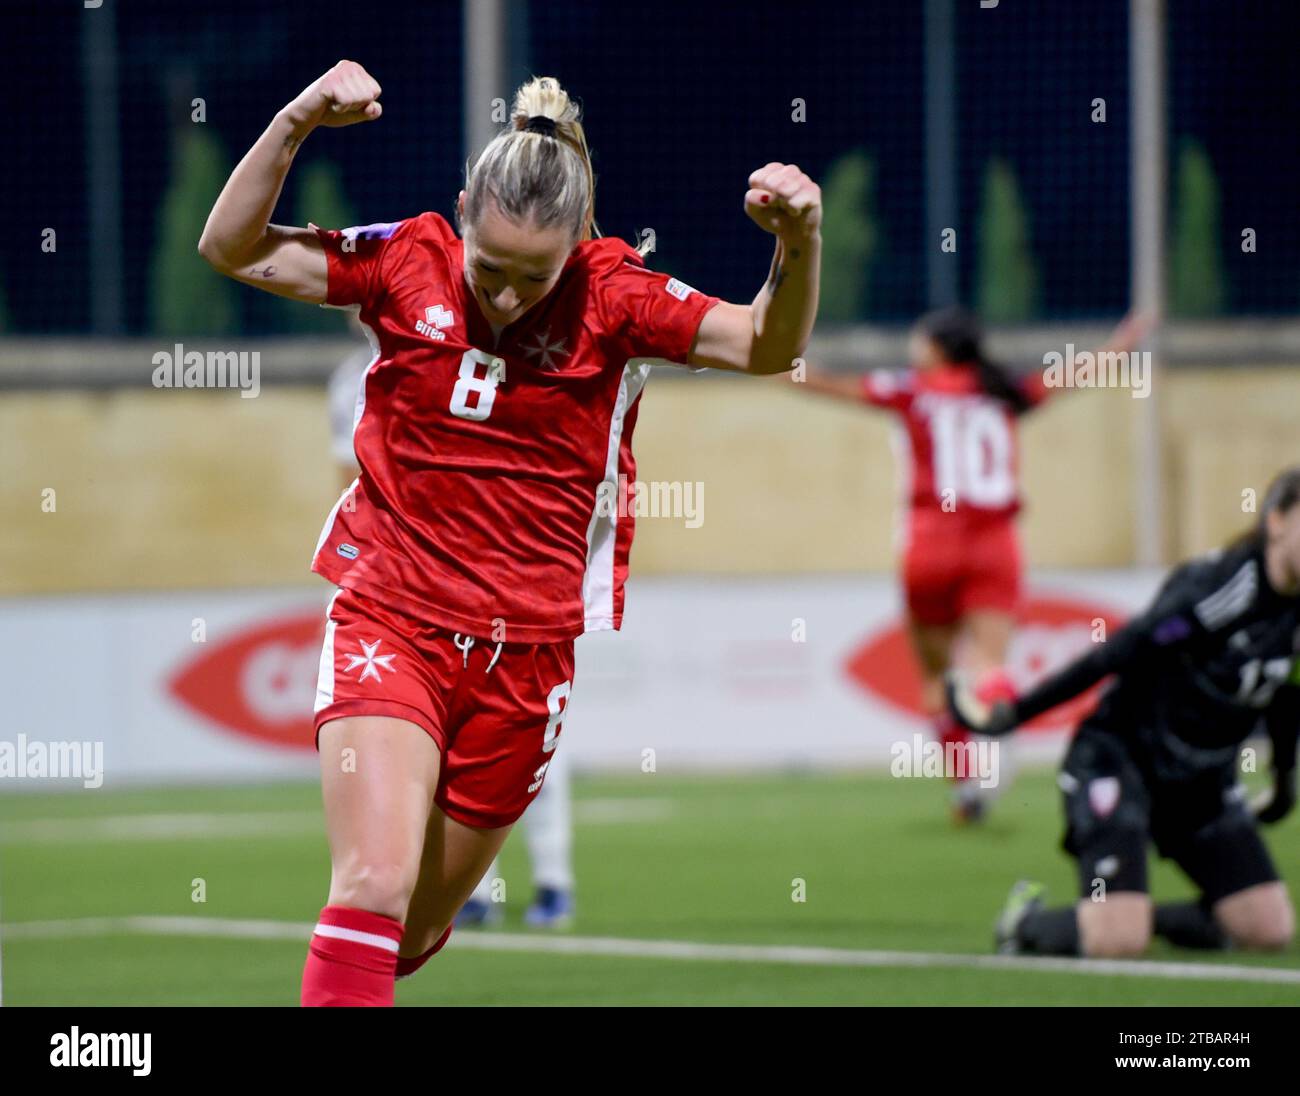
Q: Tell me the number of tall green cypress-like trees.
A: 5